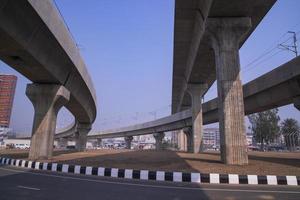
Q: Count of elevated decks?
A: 3